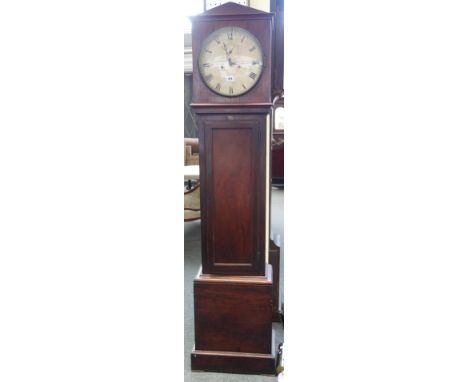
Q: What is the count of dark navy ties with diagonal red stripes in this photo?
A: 0